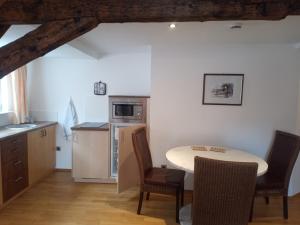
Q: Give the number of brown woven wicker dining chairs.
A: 3